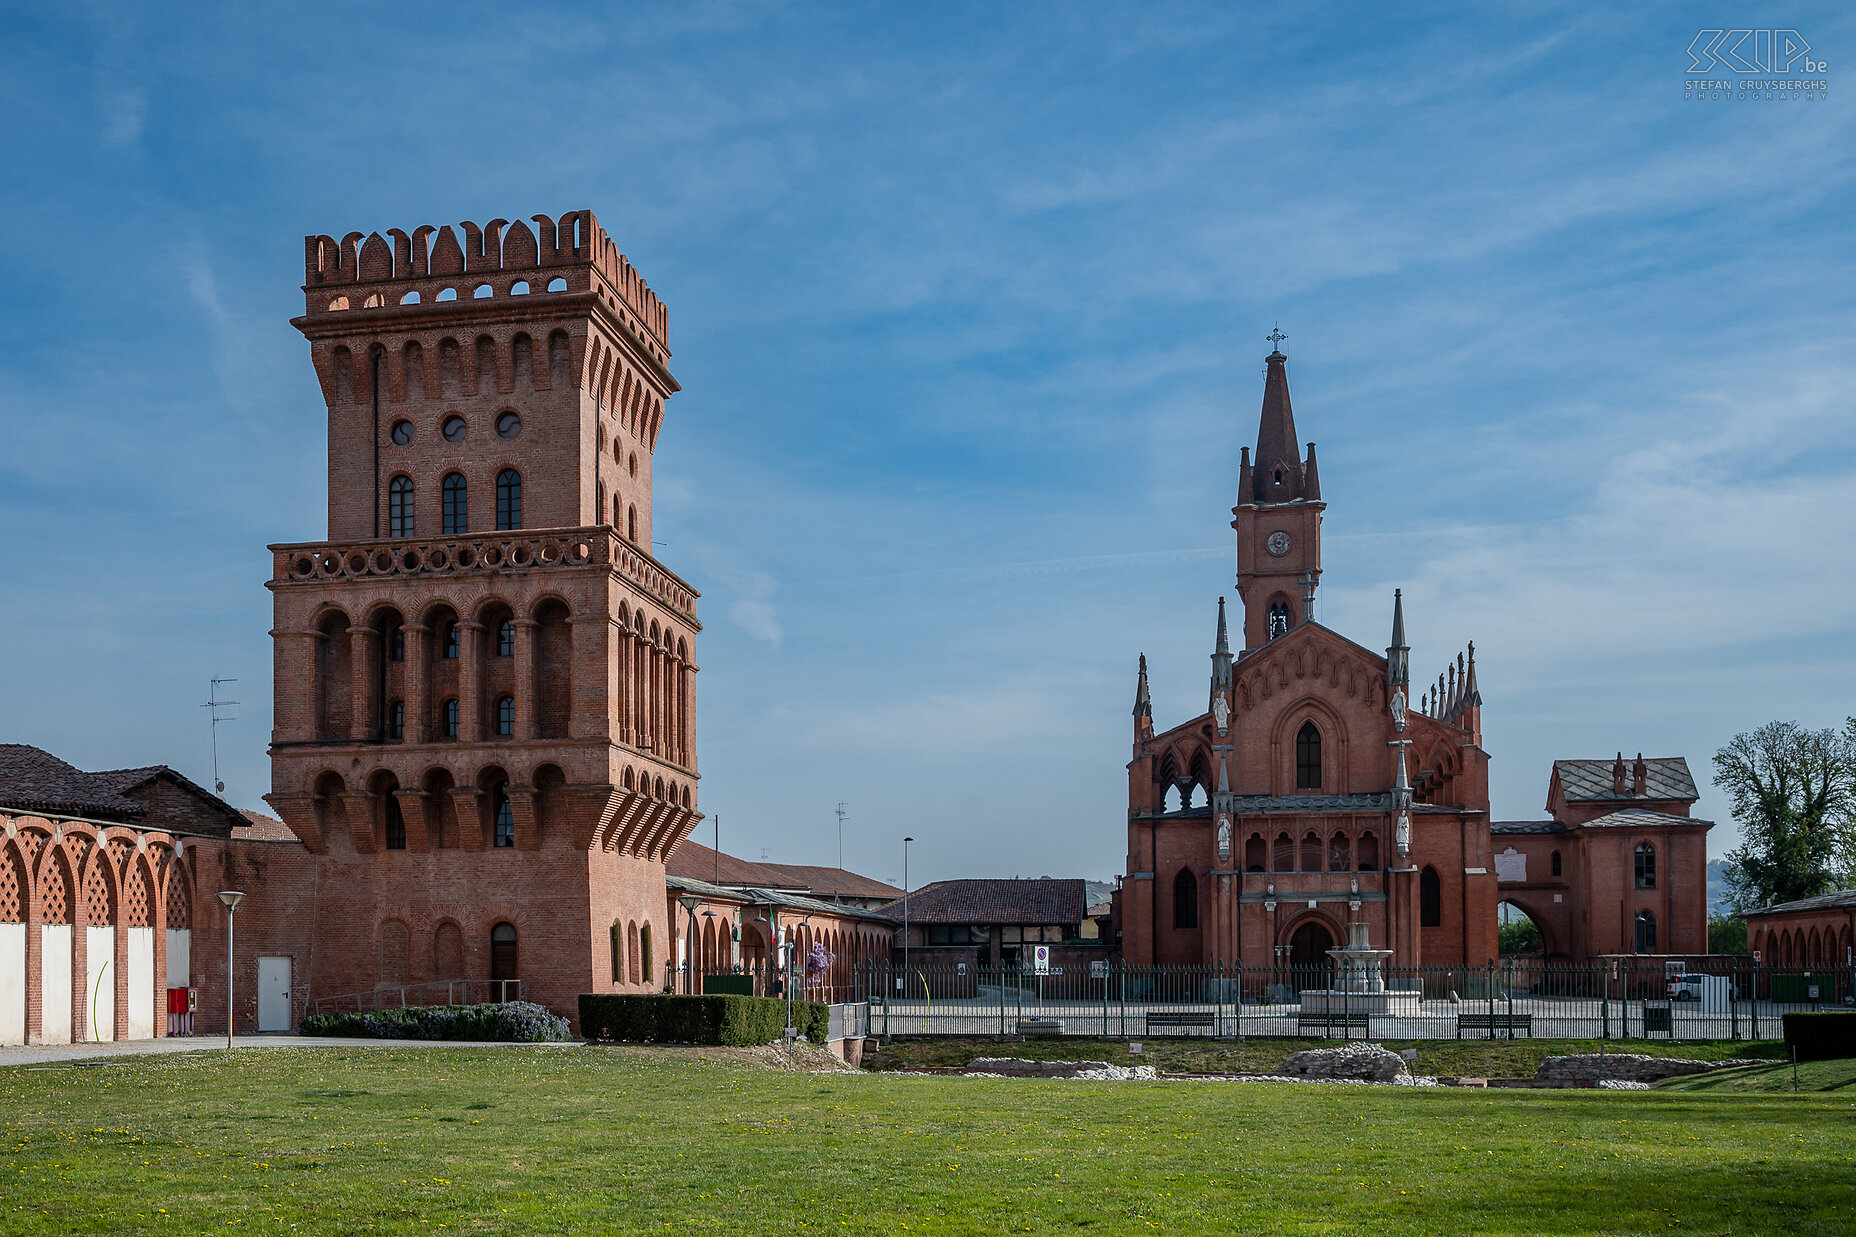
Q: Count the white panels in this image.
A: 5